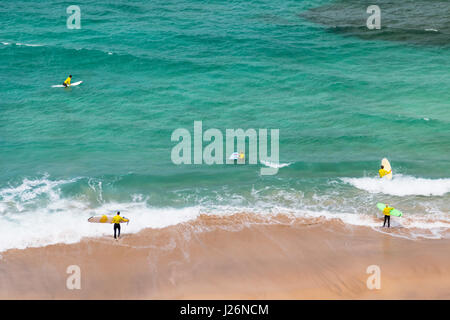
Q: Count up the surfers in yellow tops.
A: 5